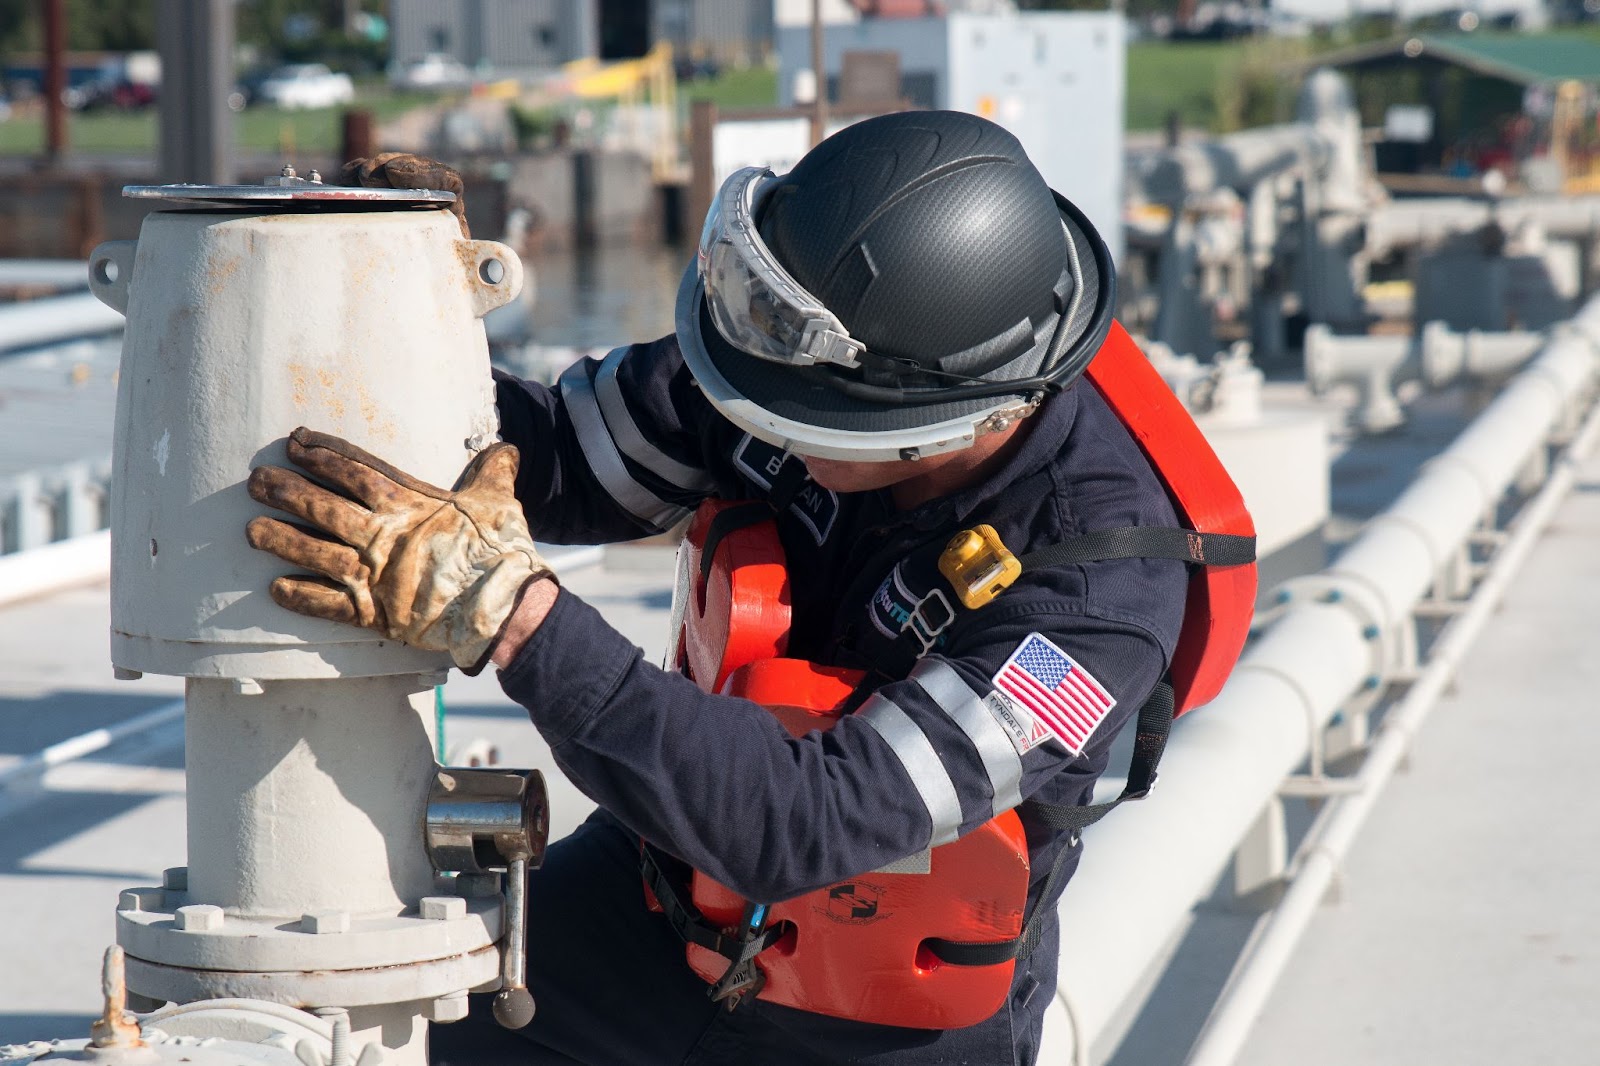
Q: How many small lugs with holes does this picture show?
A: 2